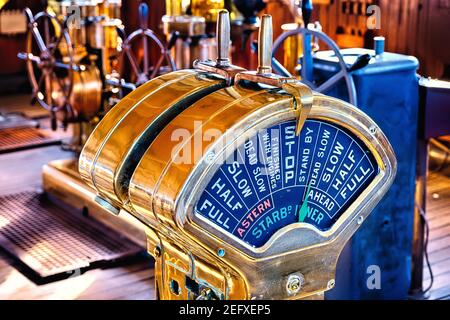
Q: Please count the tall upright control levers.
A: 2